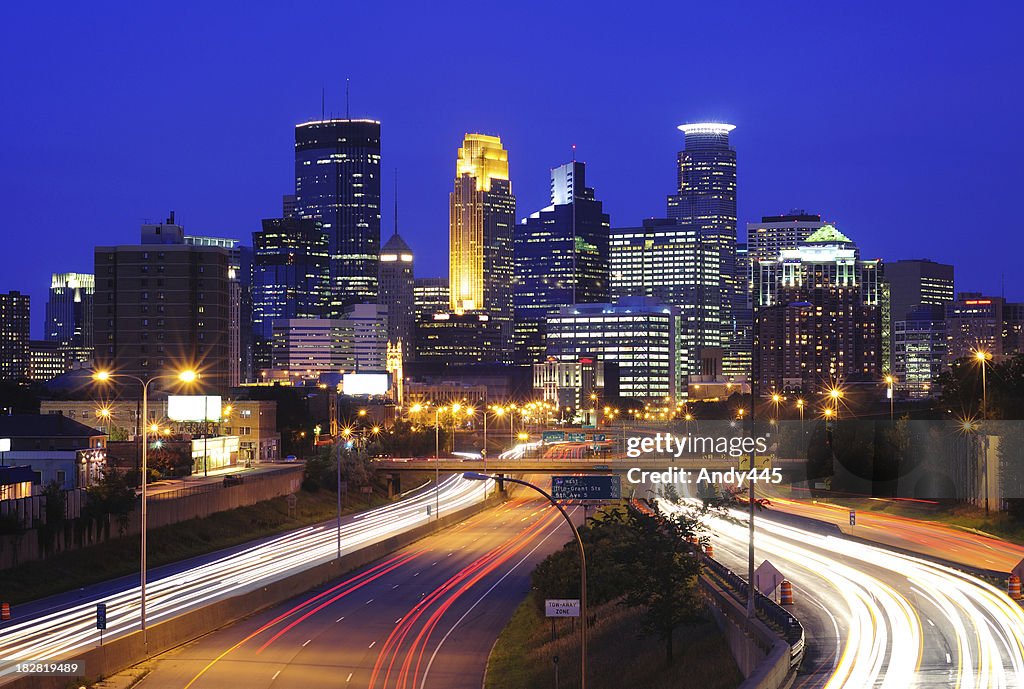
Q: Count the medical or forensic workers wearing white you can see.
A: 0